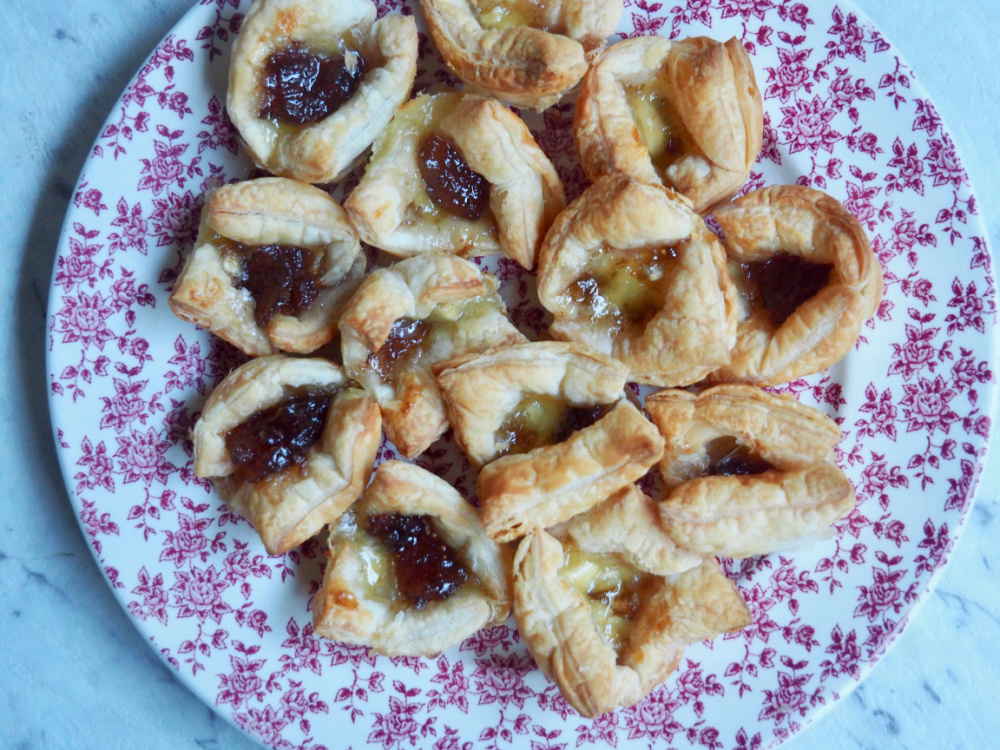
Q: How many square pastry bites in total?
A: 13